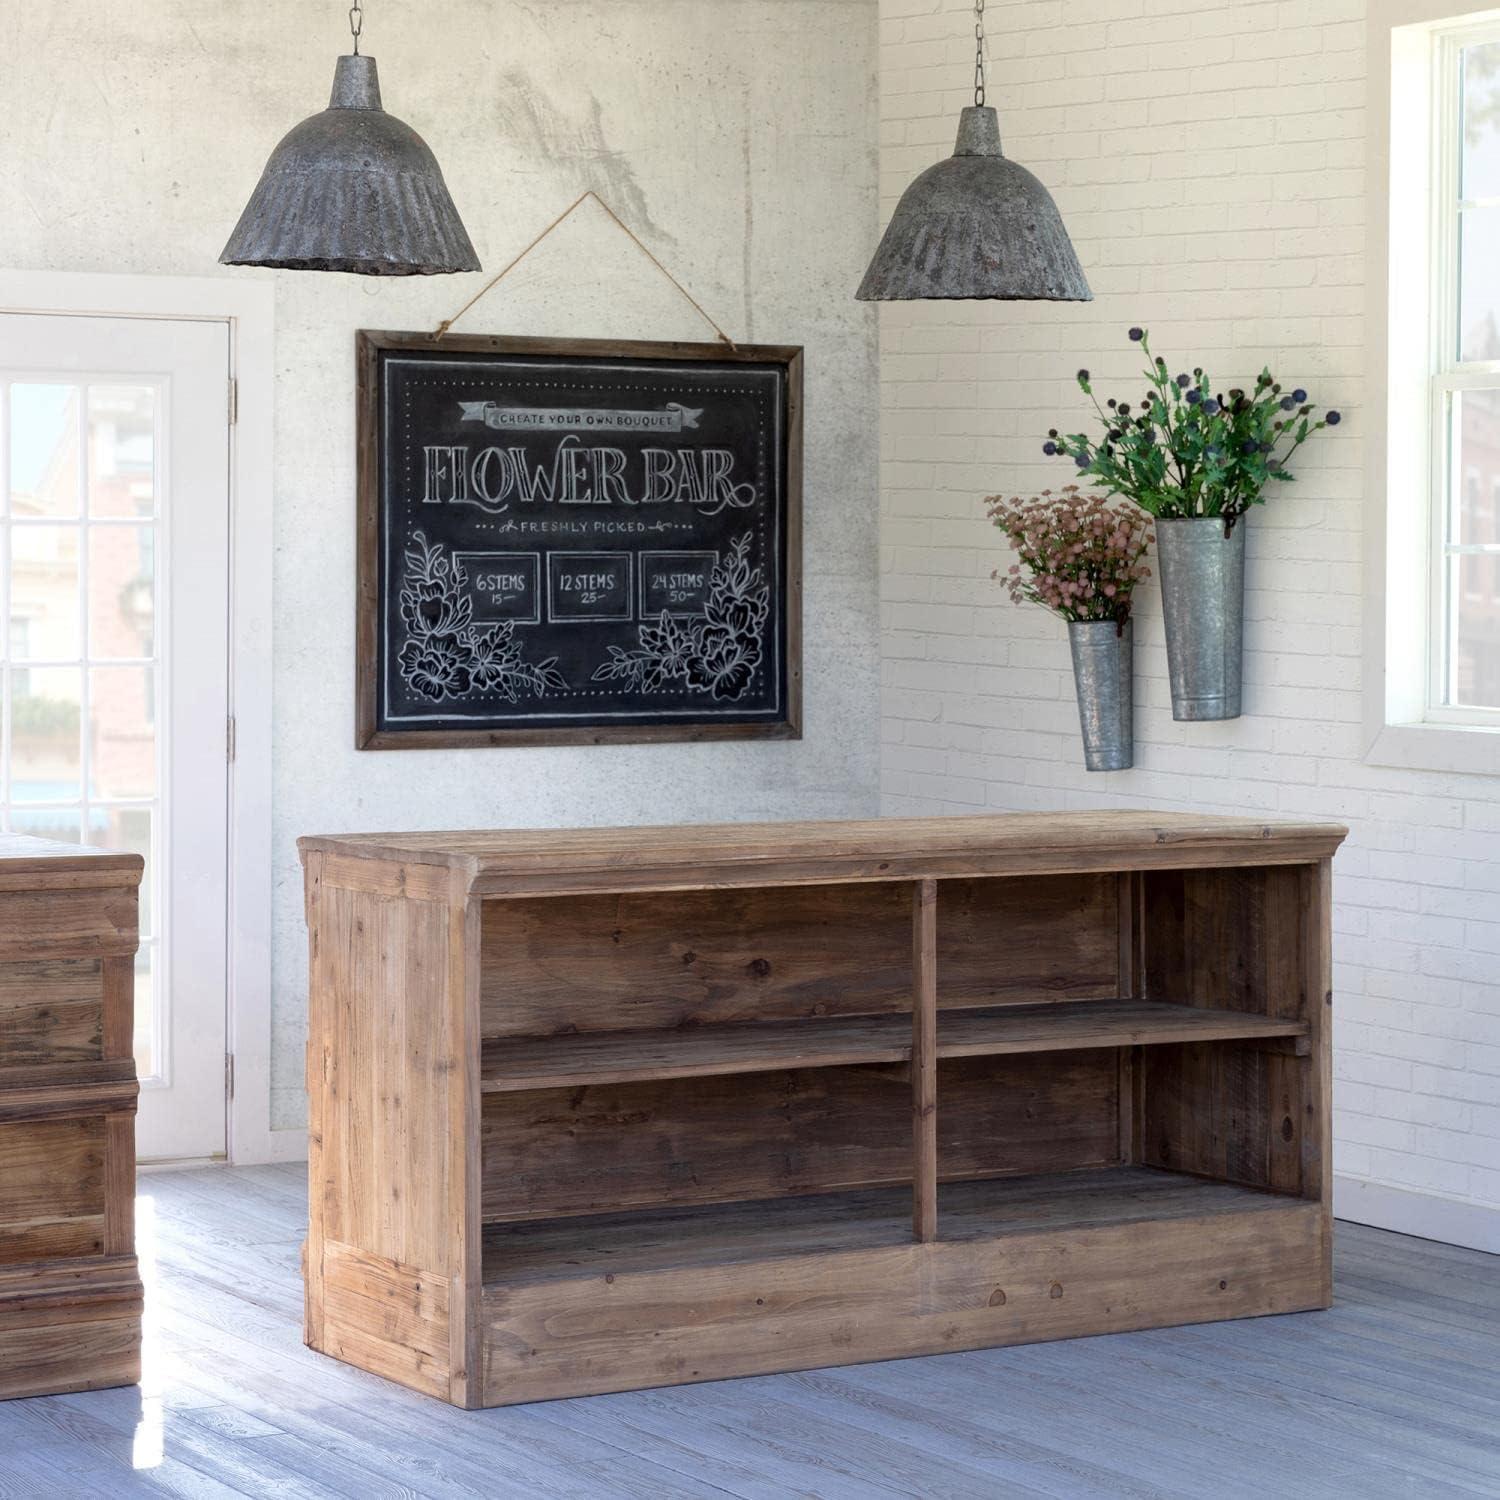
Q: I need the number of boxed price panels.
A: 3